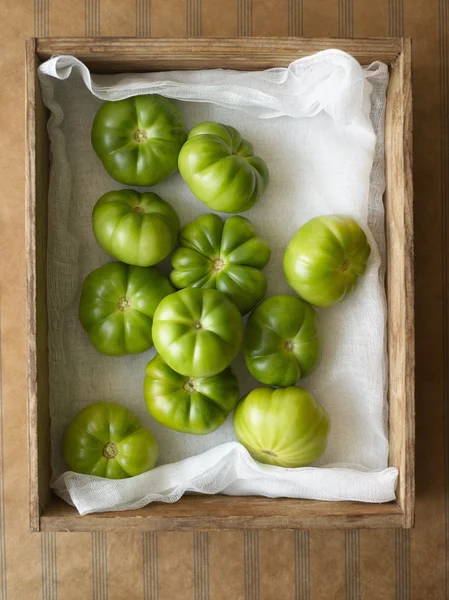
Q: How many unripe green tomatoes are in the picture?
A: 11